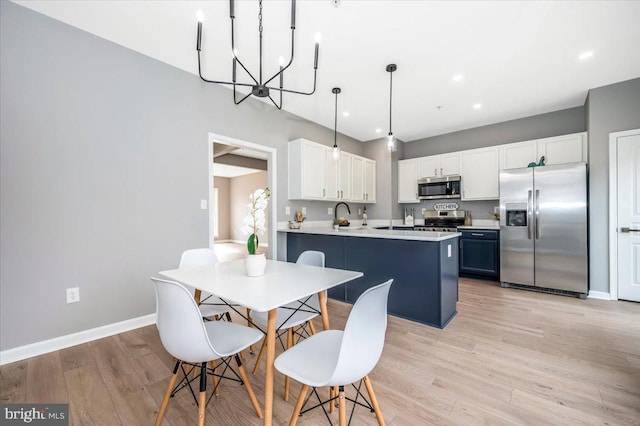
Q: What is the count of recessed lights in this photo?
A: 5